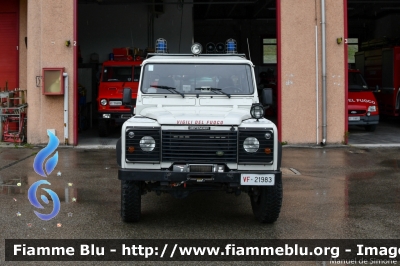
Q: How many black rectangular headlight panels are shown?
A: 2